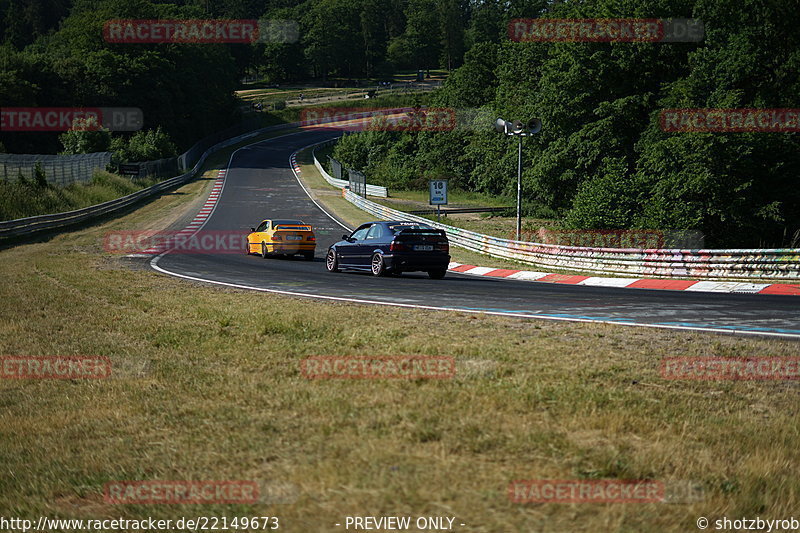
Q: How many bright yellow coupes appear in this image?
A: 1